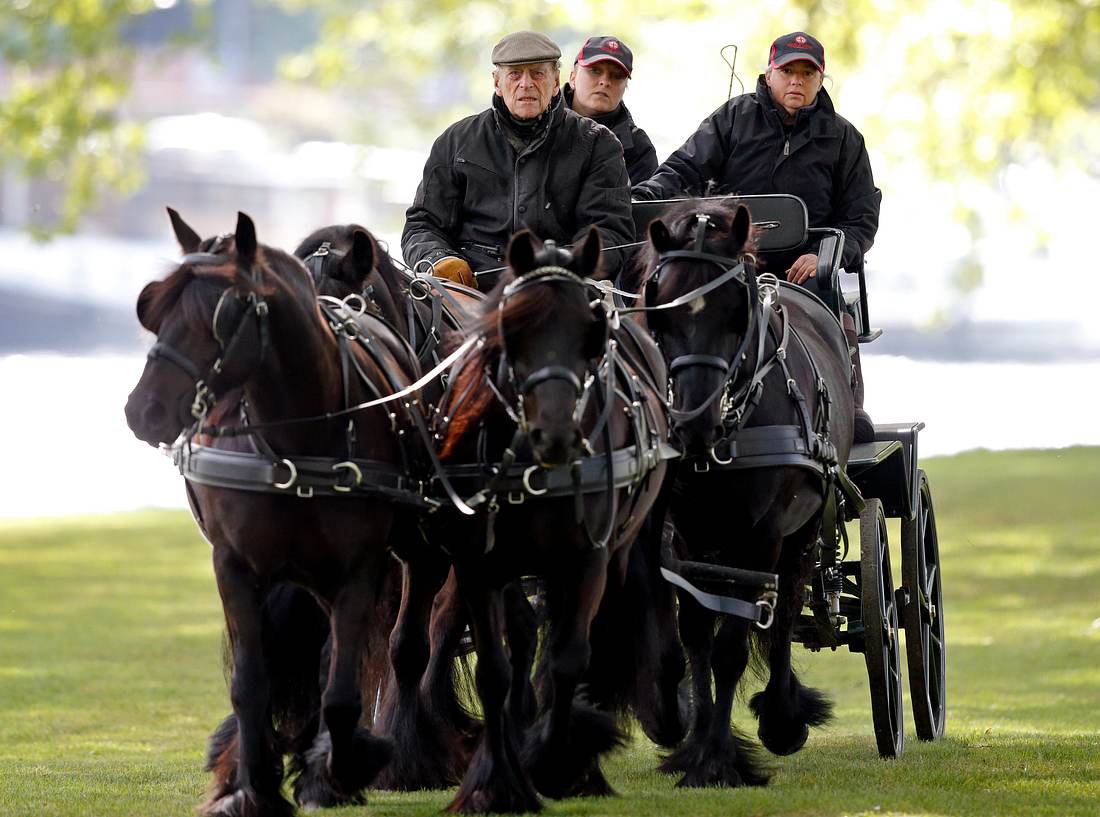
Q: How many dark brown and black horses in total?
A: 4